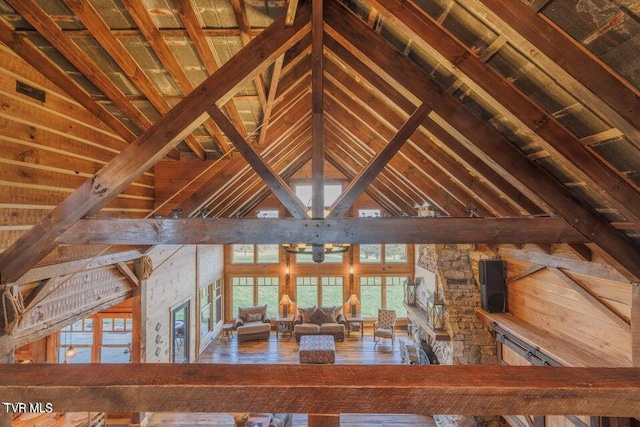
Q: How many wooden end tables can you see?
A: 2